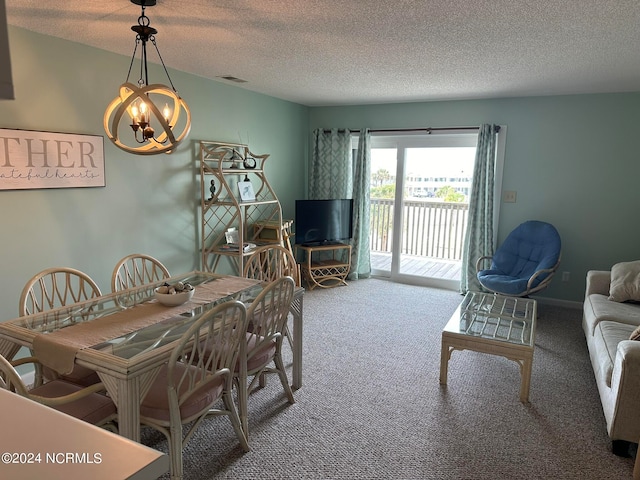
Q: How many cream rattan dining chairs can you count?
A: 6